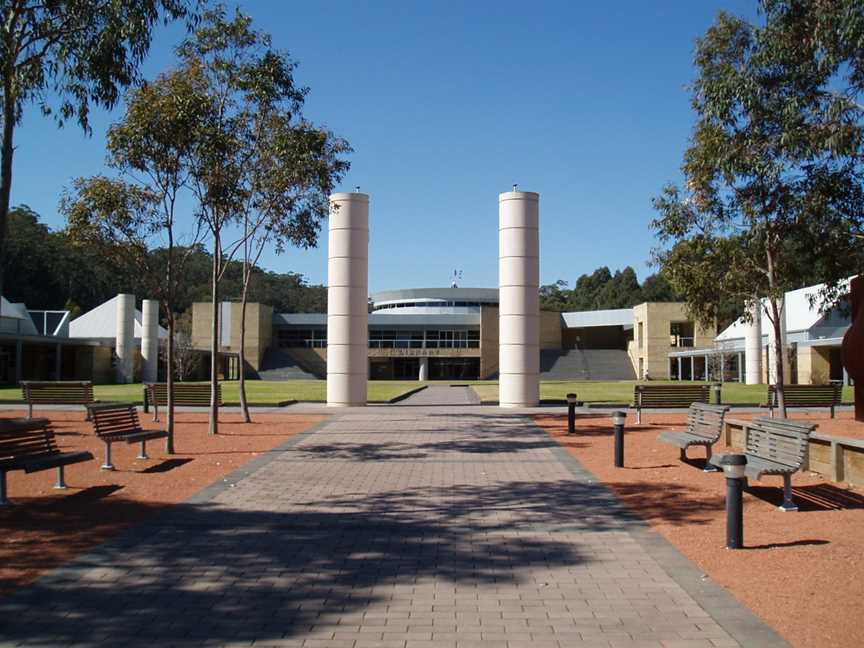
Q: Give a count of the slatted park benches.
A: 8